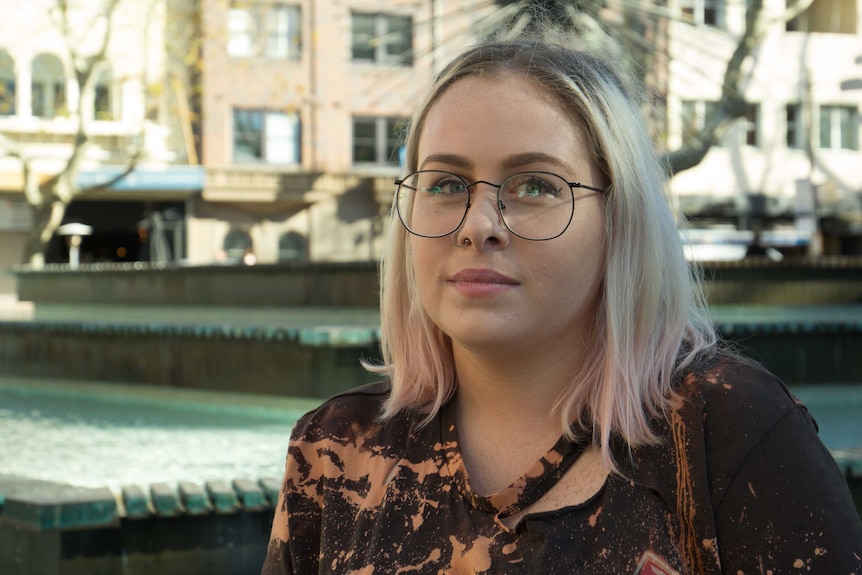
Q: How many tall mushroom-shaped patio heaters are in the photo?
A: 1